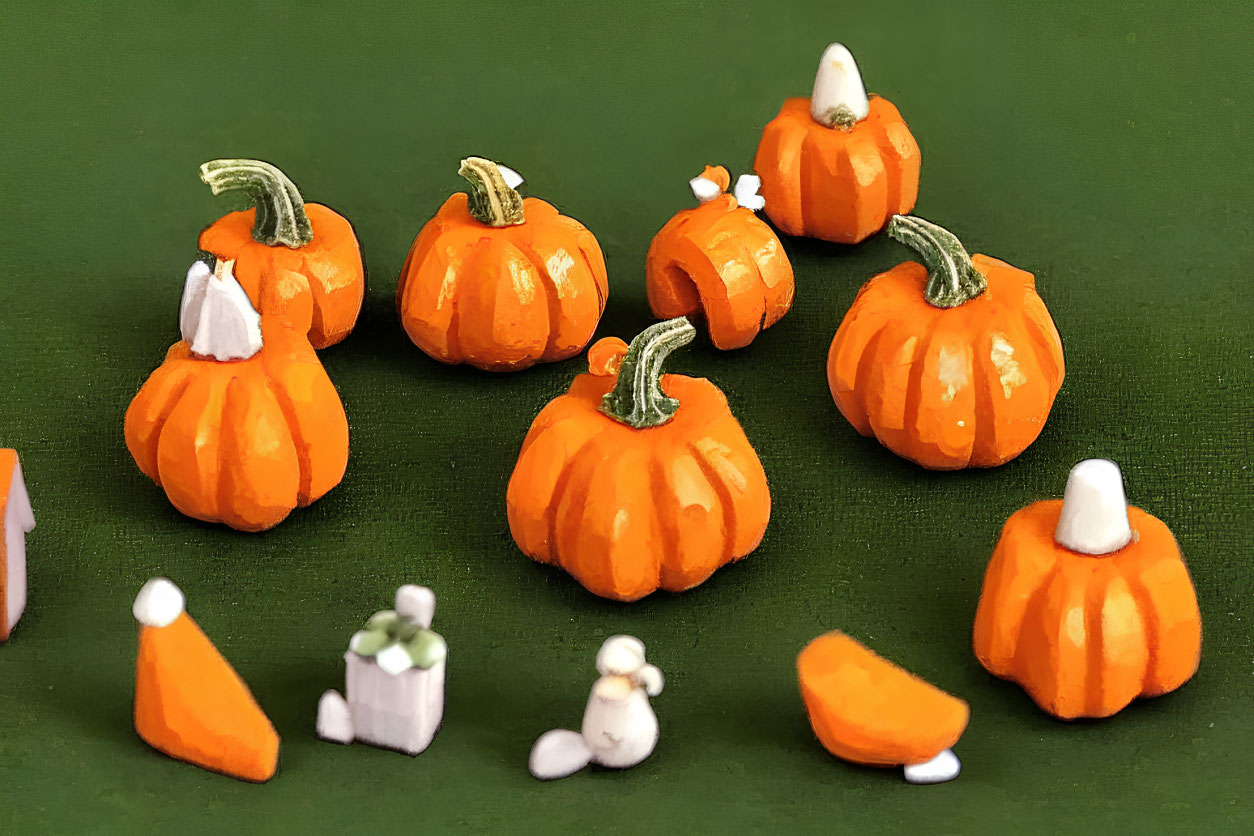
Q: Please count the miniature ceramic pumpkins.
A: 8